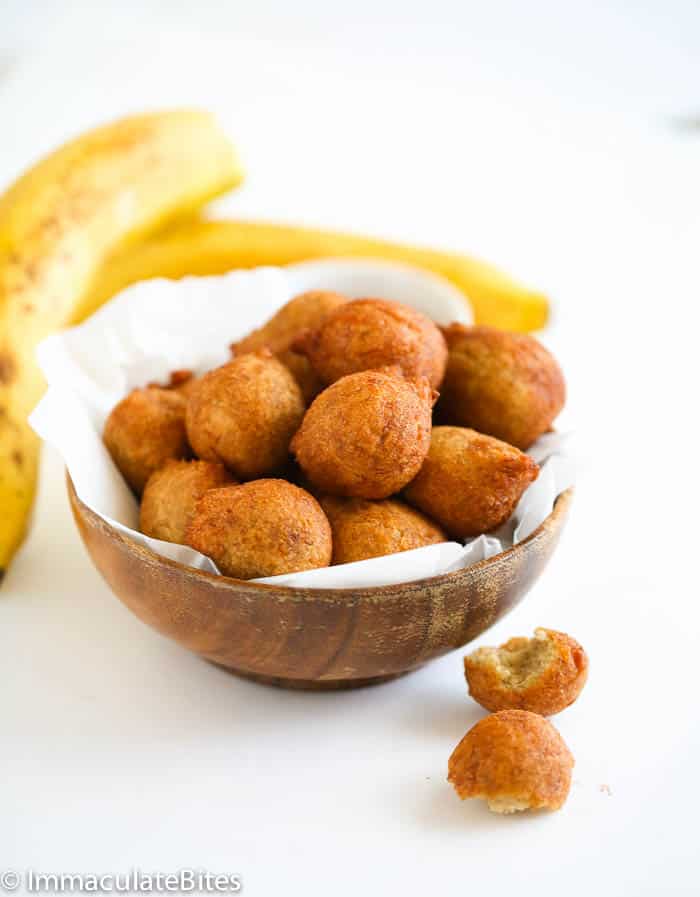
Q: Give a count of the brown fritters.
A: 13